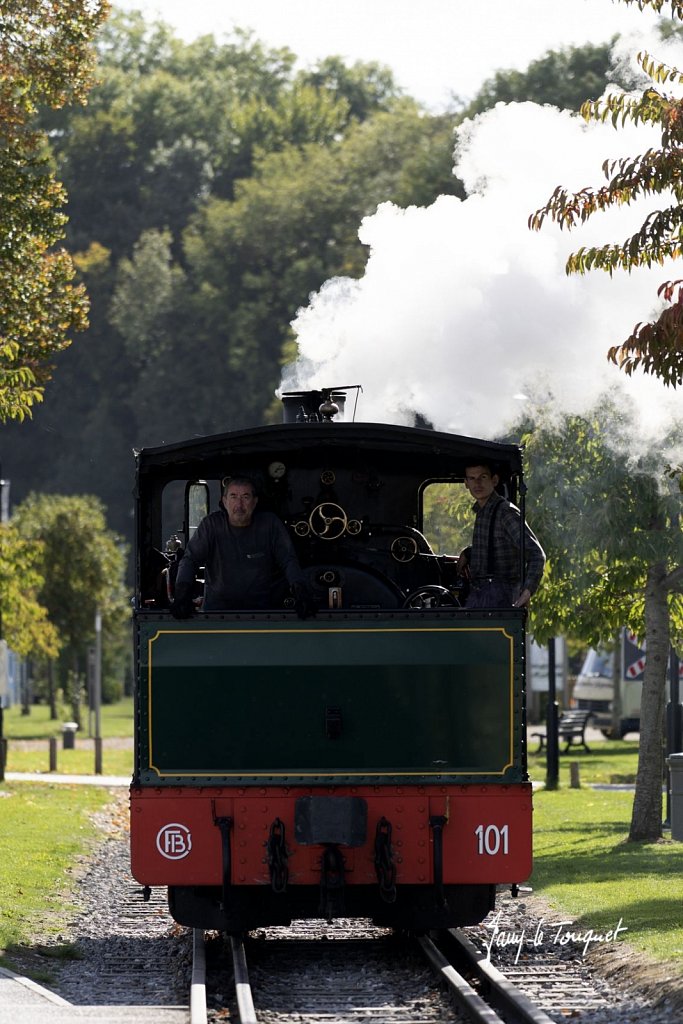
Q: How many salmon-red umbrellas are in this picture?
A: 0